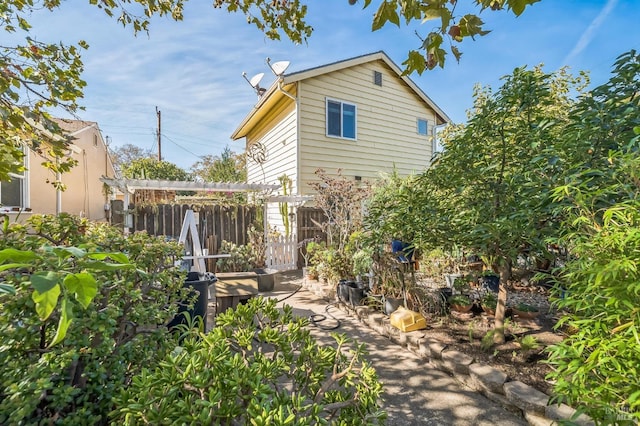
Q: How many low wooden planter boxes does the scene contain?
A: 1